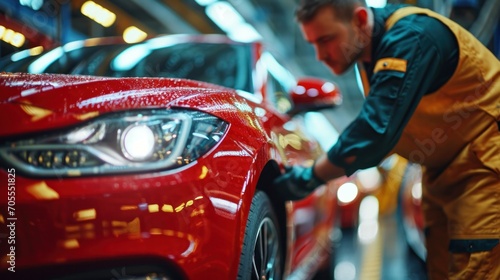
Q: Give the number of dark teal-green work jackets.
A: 1